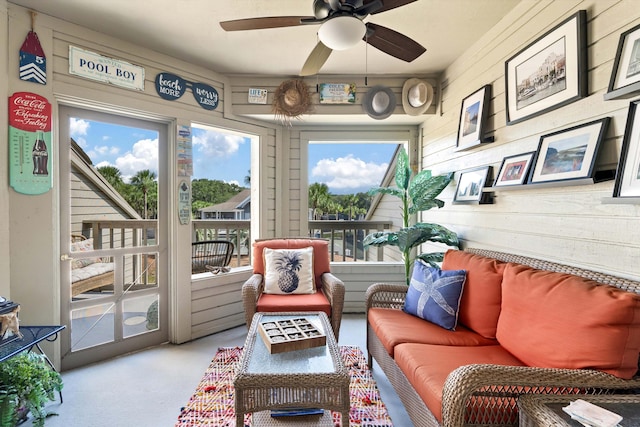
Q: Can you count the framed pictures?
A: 7